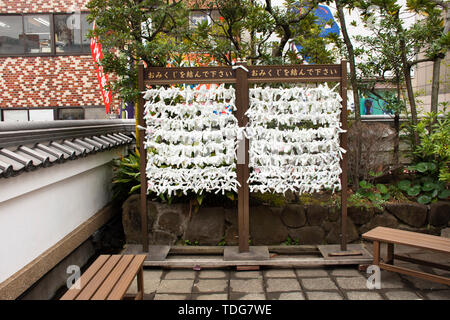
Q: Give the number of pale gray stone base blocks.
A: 3